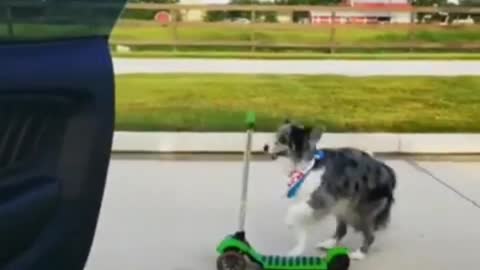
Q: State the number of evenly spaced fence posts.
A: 4